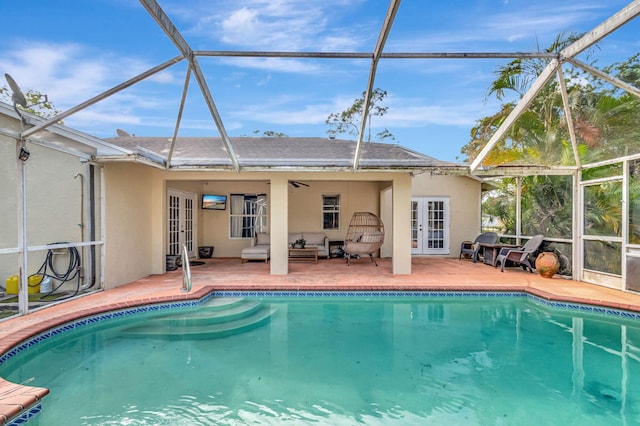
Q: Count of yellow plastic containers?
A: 2